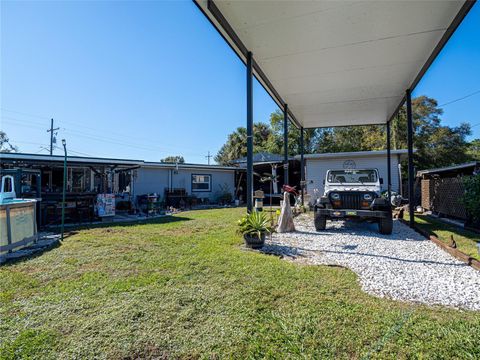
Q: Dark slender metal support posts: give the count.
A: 5